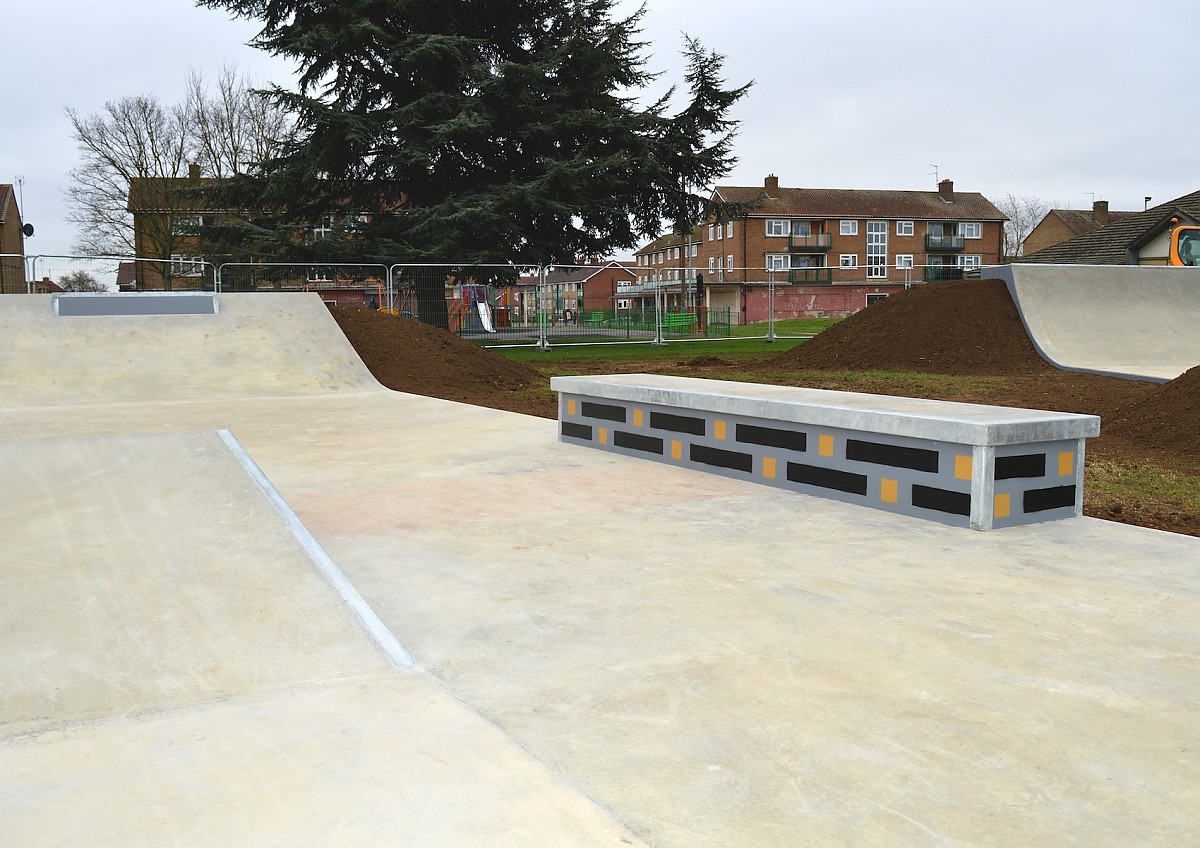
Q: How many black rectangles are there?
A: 11